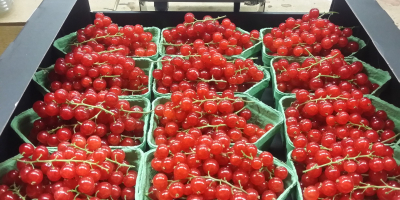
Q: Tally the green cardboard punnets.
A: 12